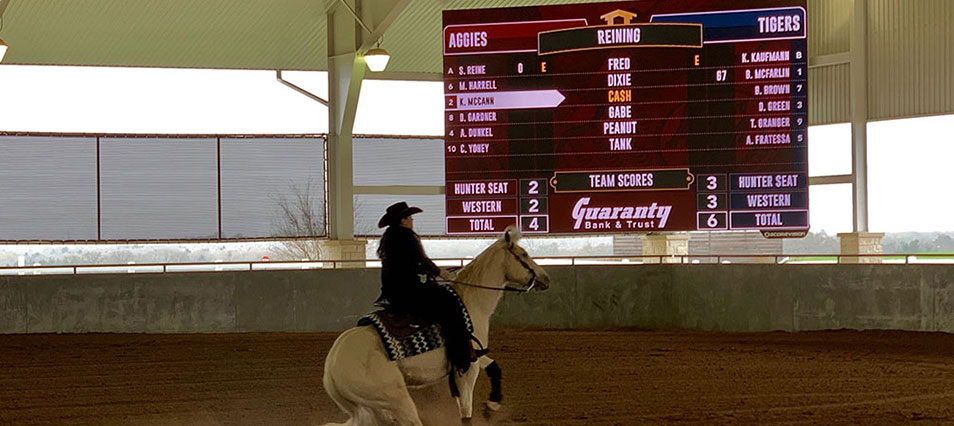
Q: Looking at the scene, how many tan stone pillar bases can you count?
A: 3